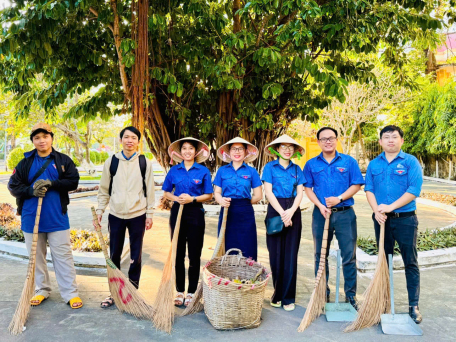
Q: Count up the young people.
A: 7